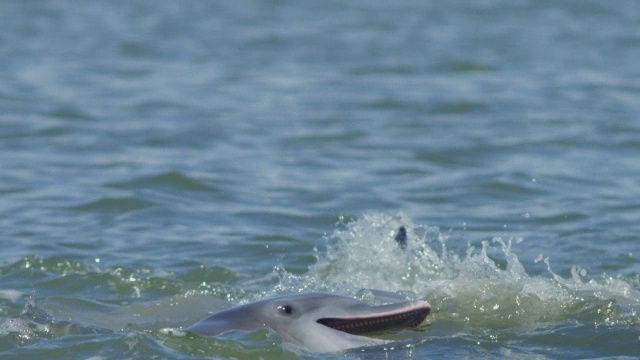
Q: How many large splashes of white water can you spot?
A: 1